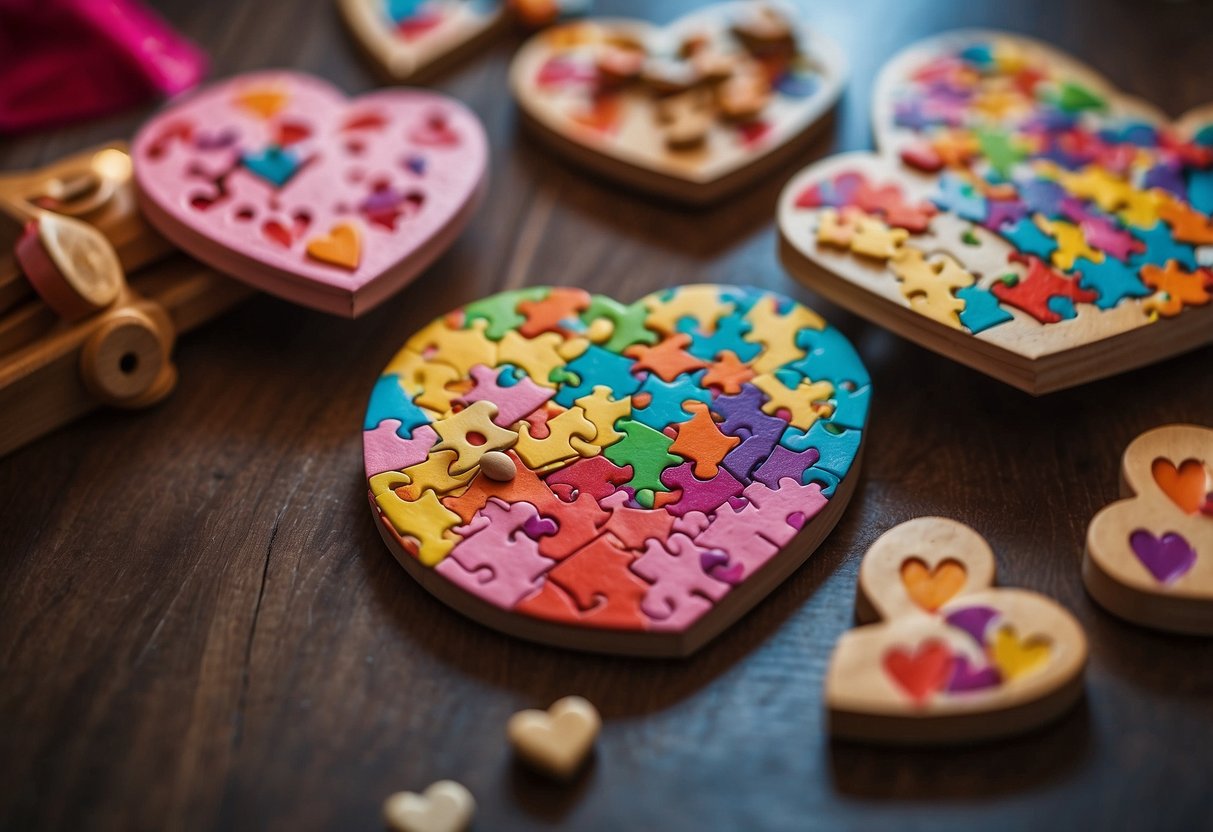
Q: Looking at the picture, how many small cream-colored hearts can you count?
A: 2